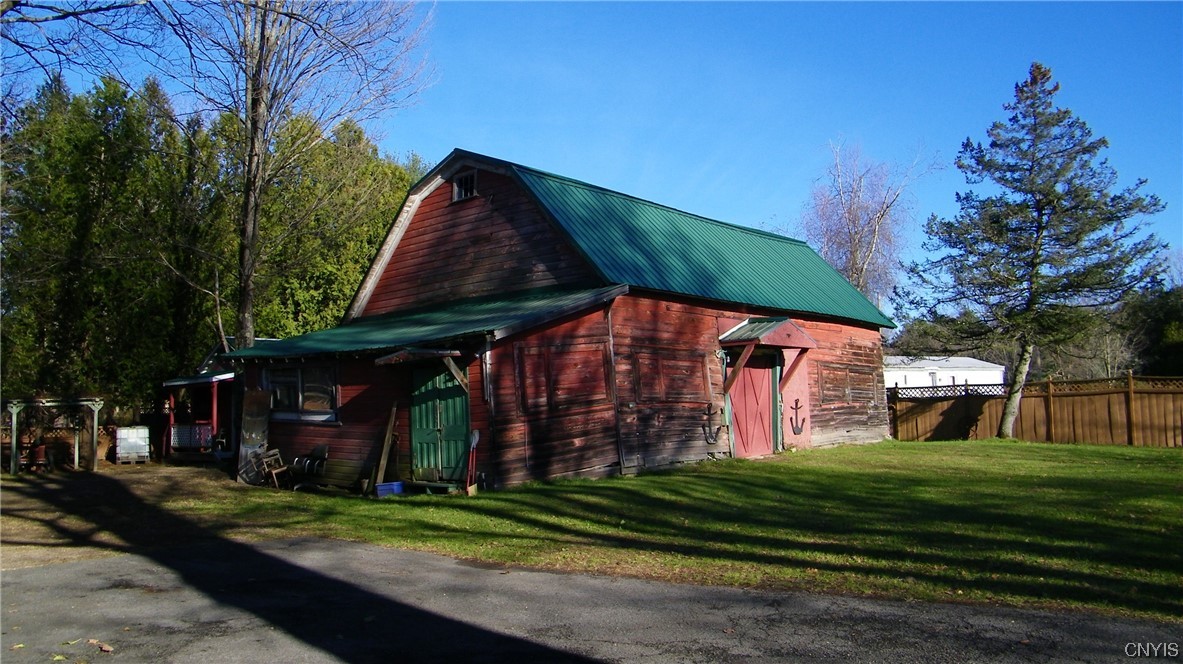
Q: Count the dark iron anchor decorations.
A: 2